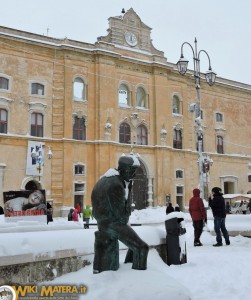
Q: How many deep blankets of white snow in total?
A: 1